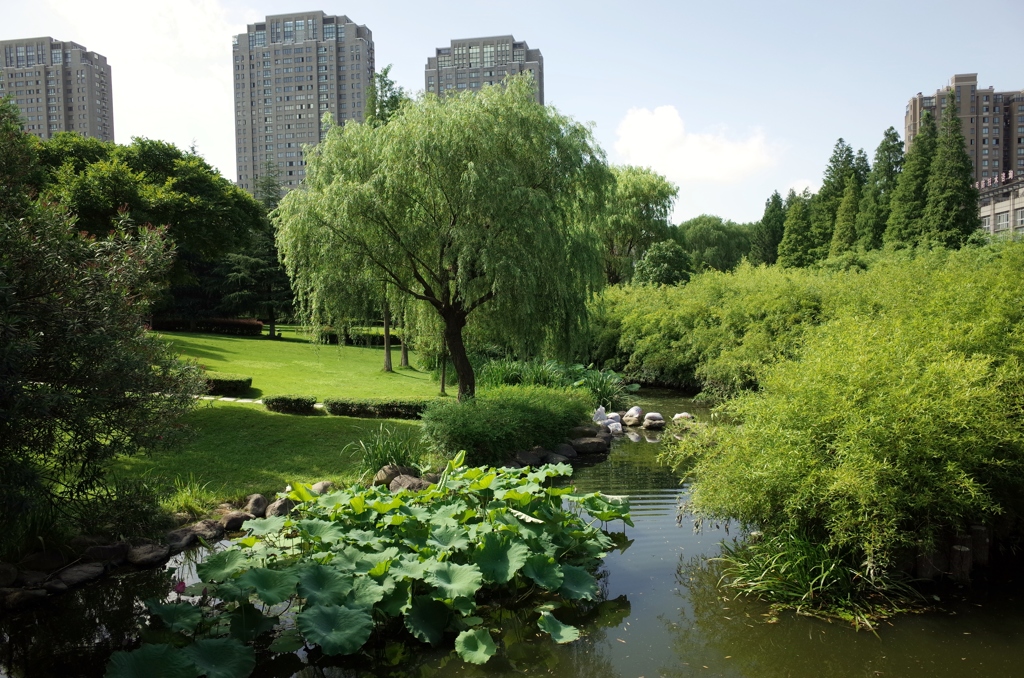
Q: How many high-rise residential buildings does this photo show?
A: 4